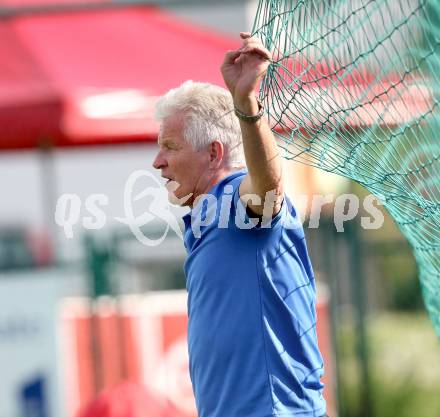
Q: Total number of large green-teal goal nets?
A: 1